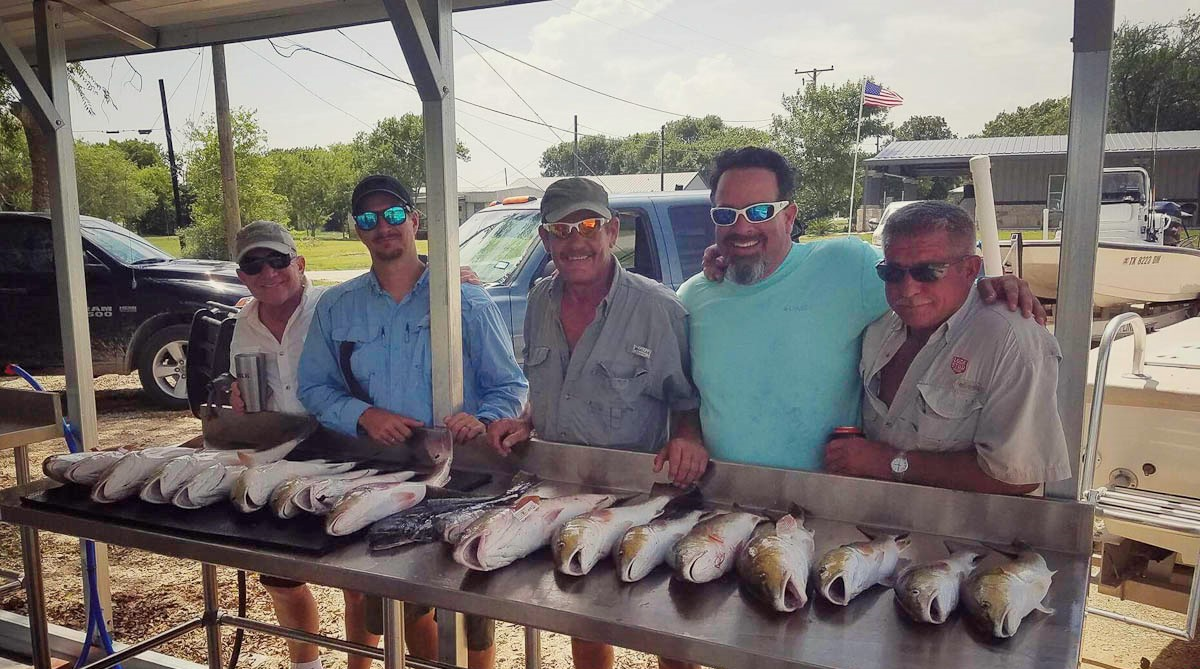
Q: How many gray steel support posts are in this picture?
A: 3